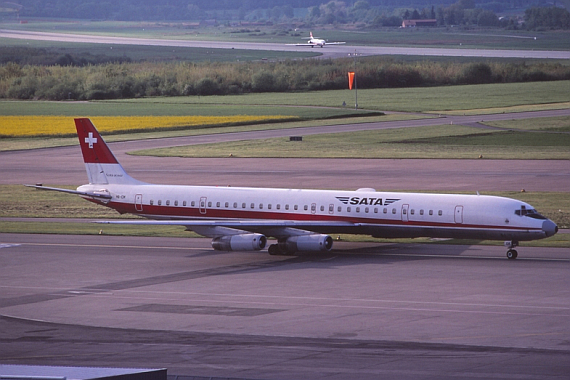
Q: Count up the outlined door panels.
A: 6